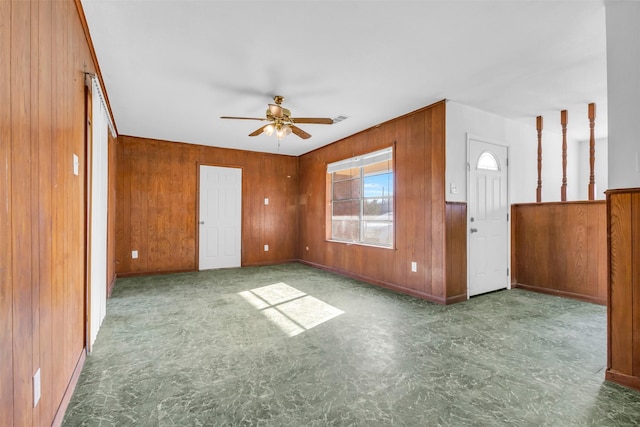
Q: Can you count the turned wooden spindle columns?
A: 3